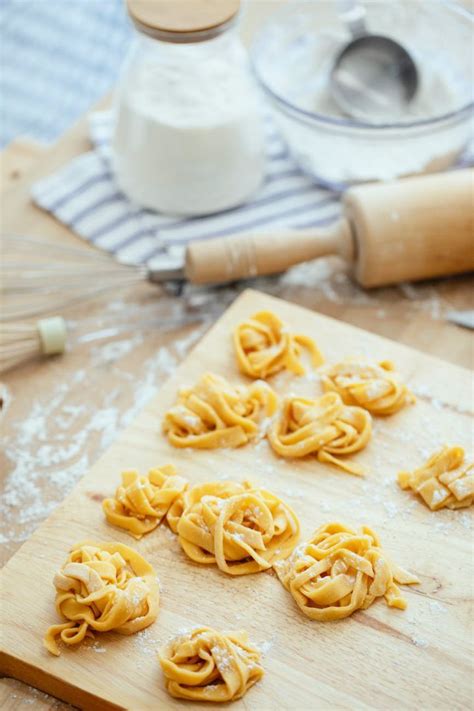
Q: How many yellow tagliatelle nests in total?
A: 10